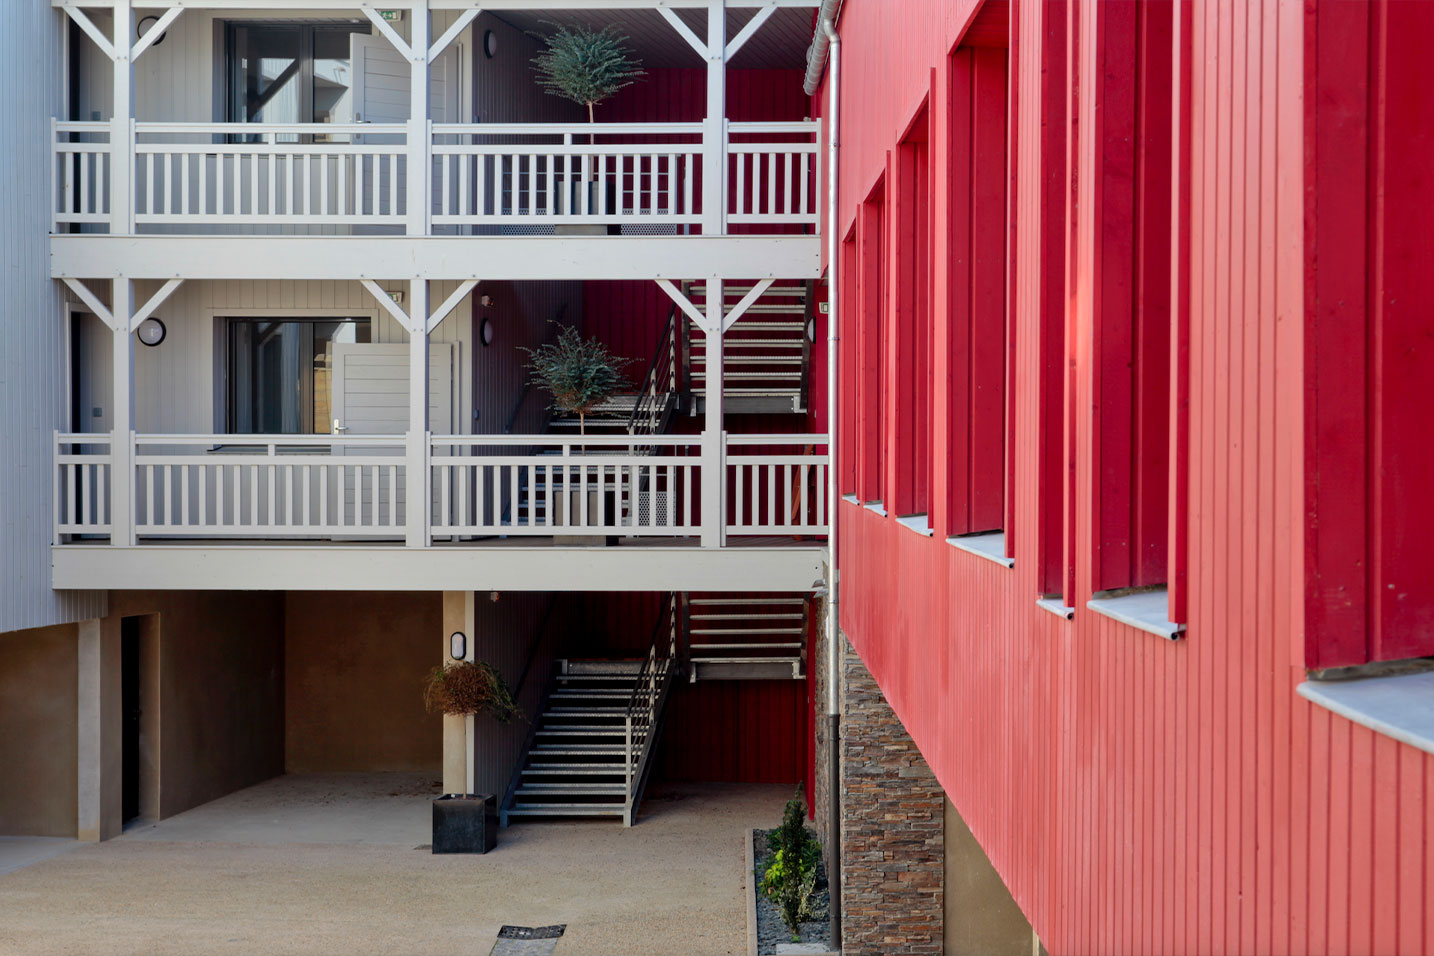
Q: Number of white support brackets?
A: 12